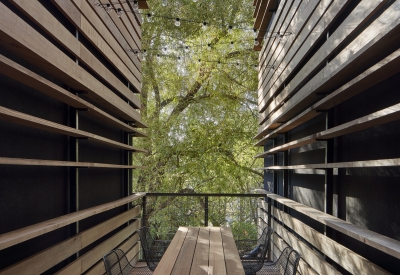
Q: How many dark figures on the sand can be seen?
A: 0